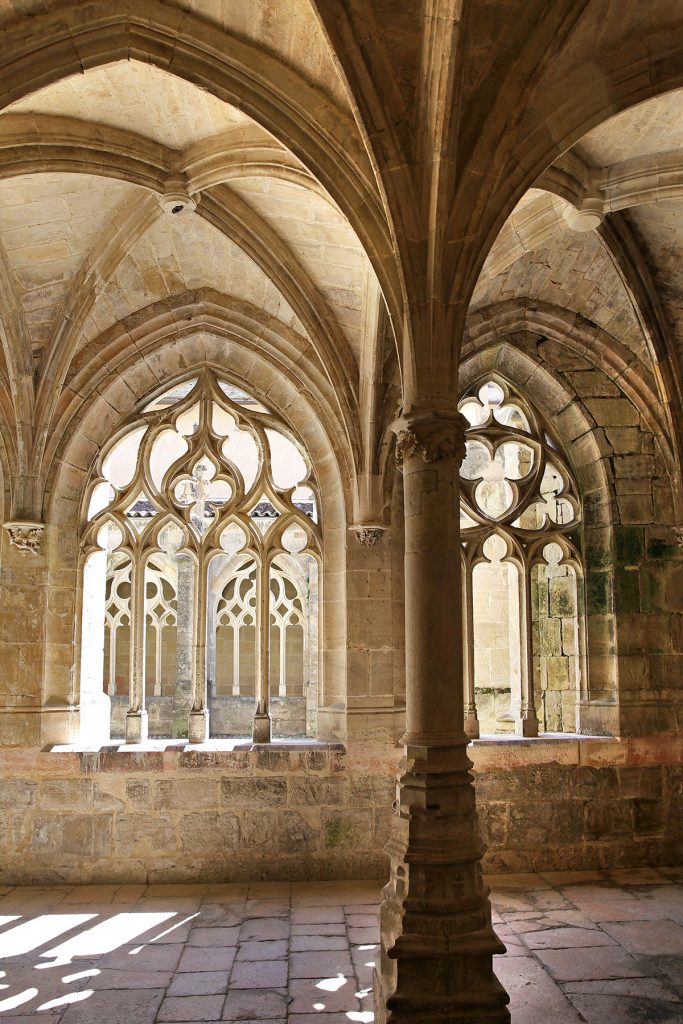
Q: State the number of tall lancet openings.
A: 6